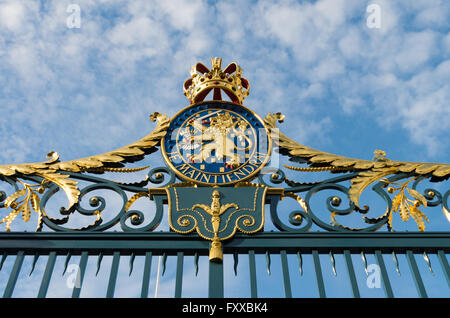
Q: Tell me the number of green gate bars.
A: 14